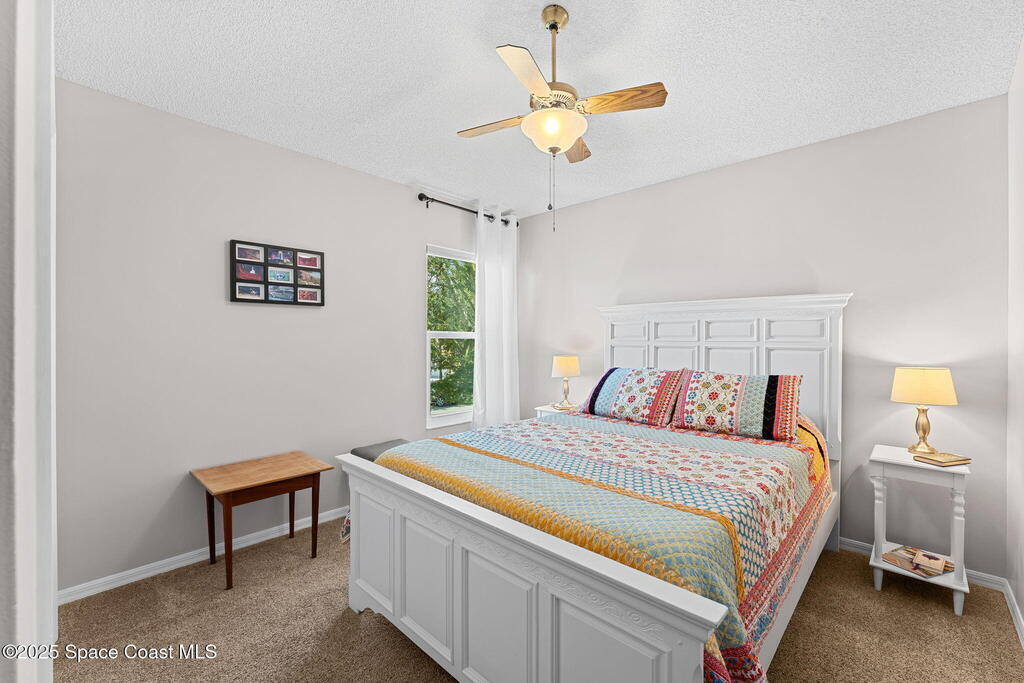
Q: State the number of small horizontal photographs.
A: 9